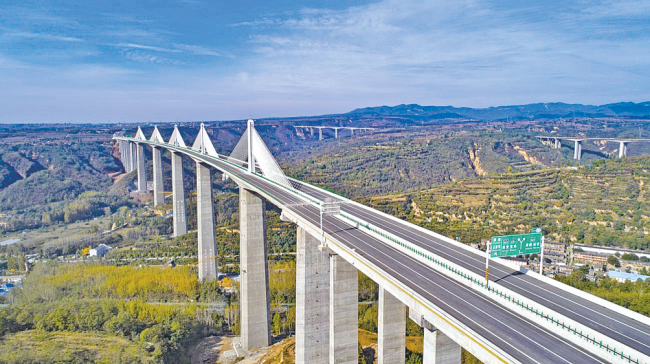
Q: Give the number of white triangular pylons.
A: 5